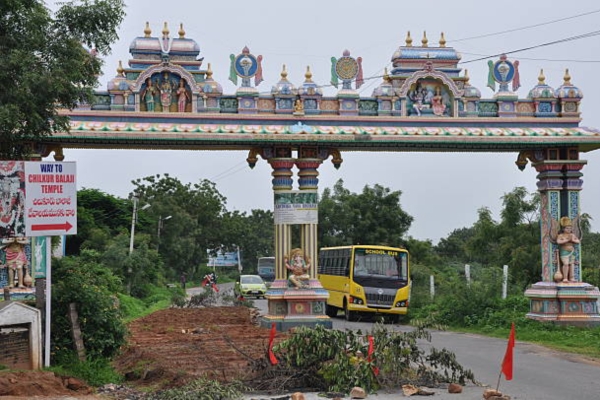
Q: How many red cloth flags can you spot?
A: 3